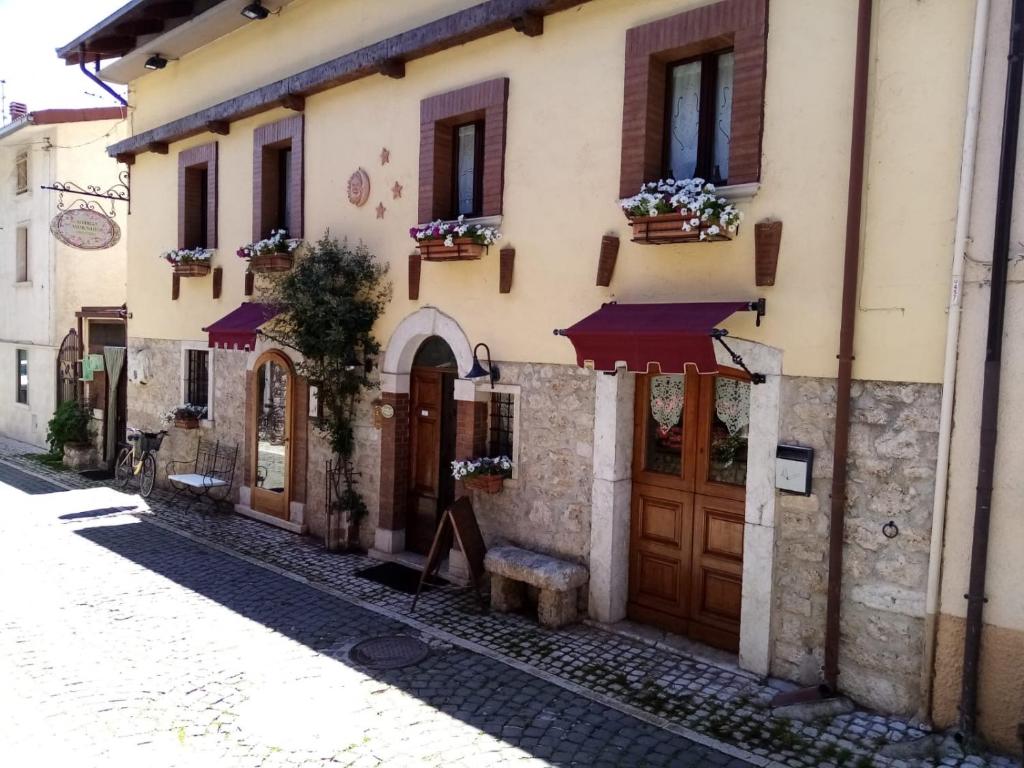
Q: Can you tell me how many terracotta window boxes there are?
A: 6